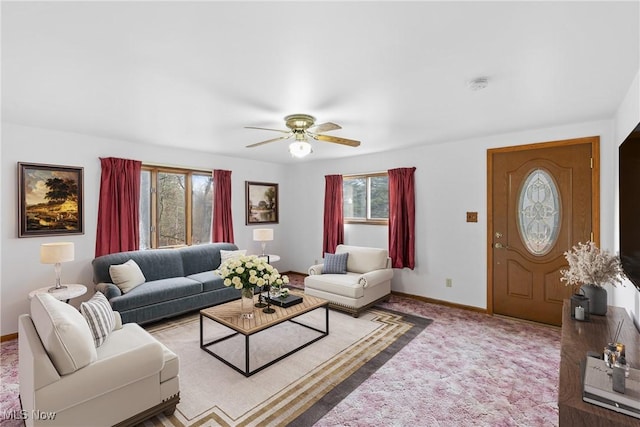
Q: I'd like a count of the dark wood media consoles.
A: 1